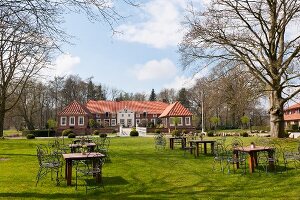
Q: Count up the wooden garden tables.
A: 6